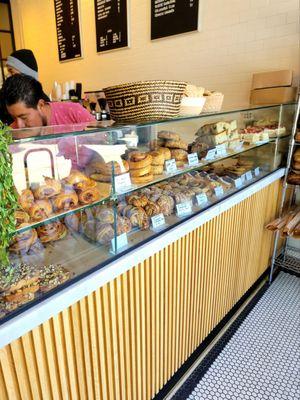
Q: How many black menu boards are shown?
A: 3